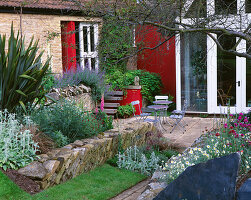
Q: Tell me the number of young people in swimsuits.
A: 0